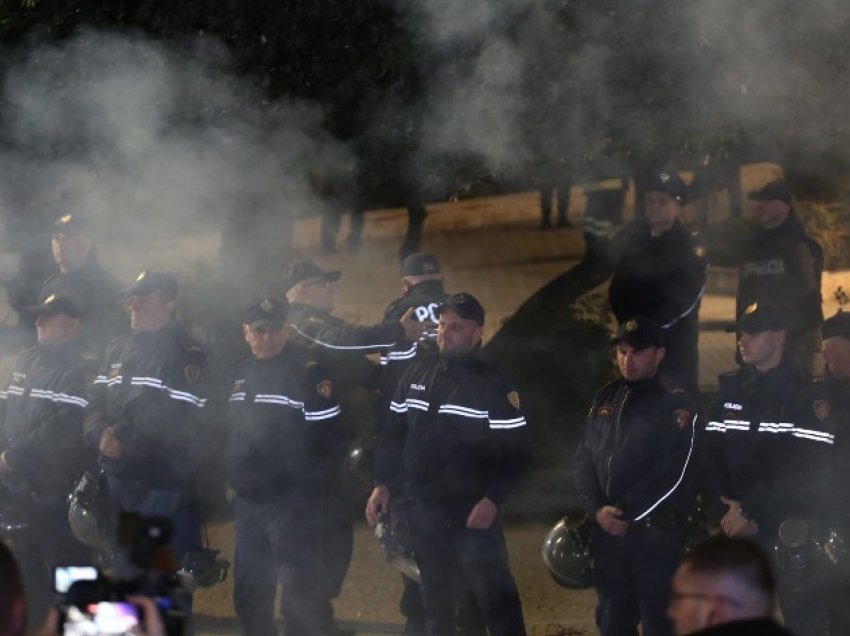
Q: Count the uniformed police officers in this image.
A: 12